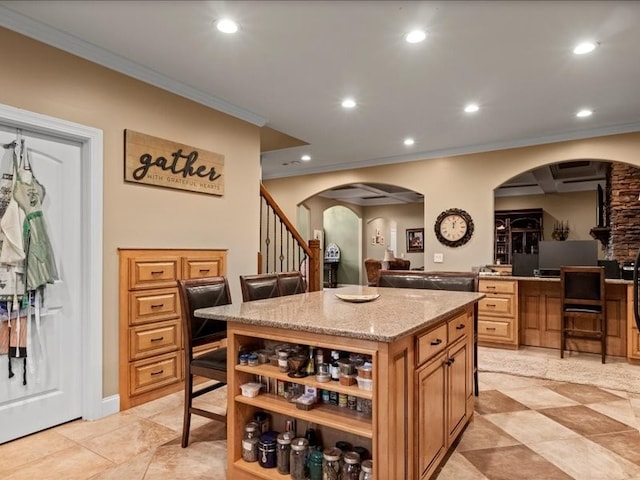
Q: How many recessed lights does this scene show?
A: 8